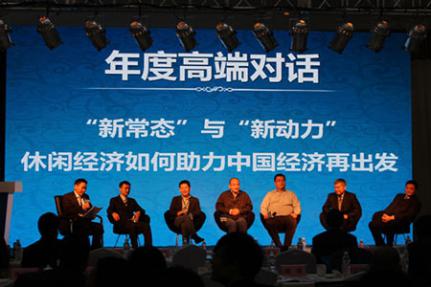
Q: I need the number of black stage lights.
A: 11